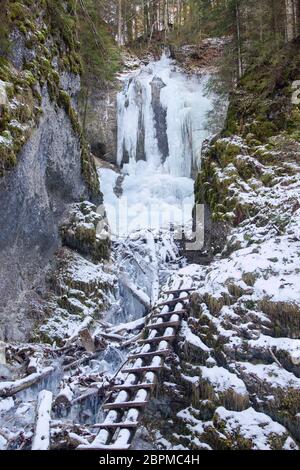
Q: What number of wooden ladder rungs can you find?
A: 11